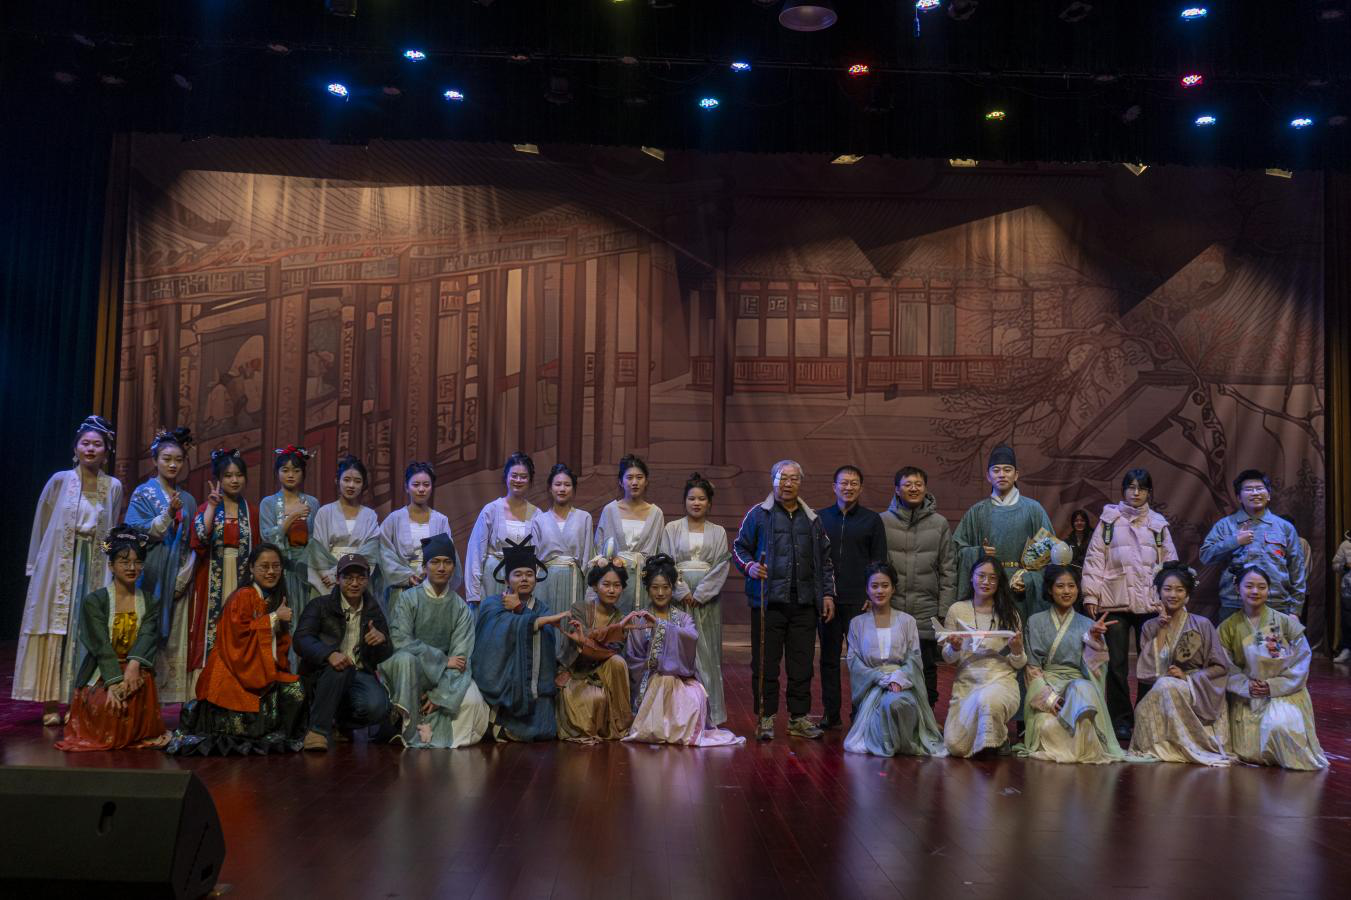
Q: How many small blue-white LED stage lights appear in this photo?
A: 9